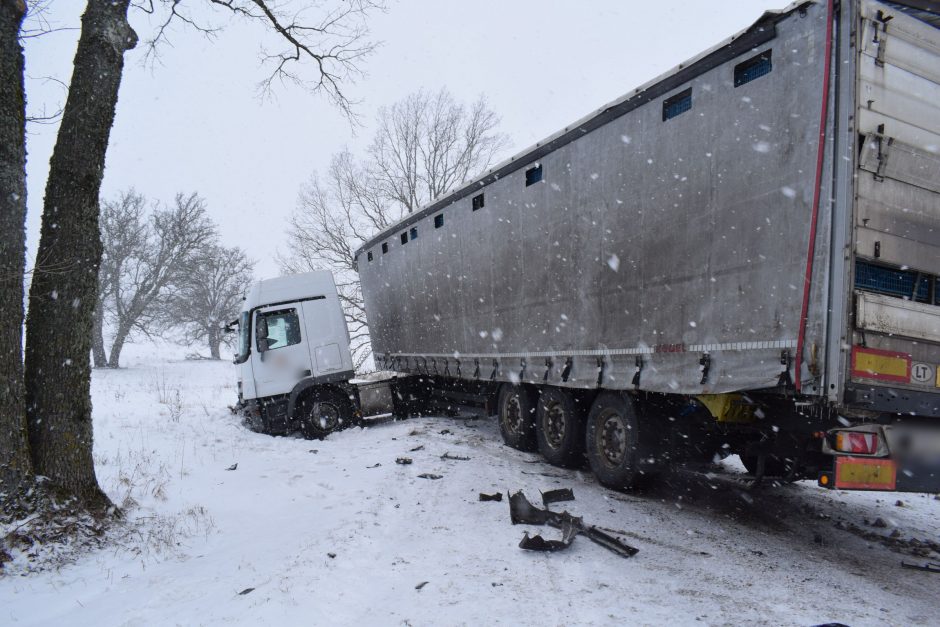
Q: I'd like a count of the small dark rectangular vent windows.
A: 9